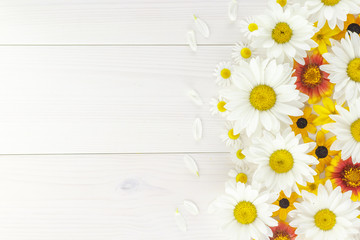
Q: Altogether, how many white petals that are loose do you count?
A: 8